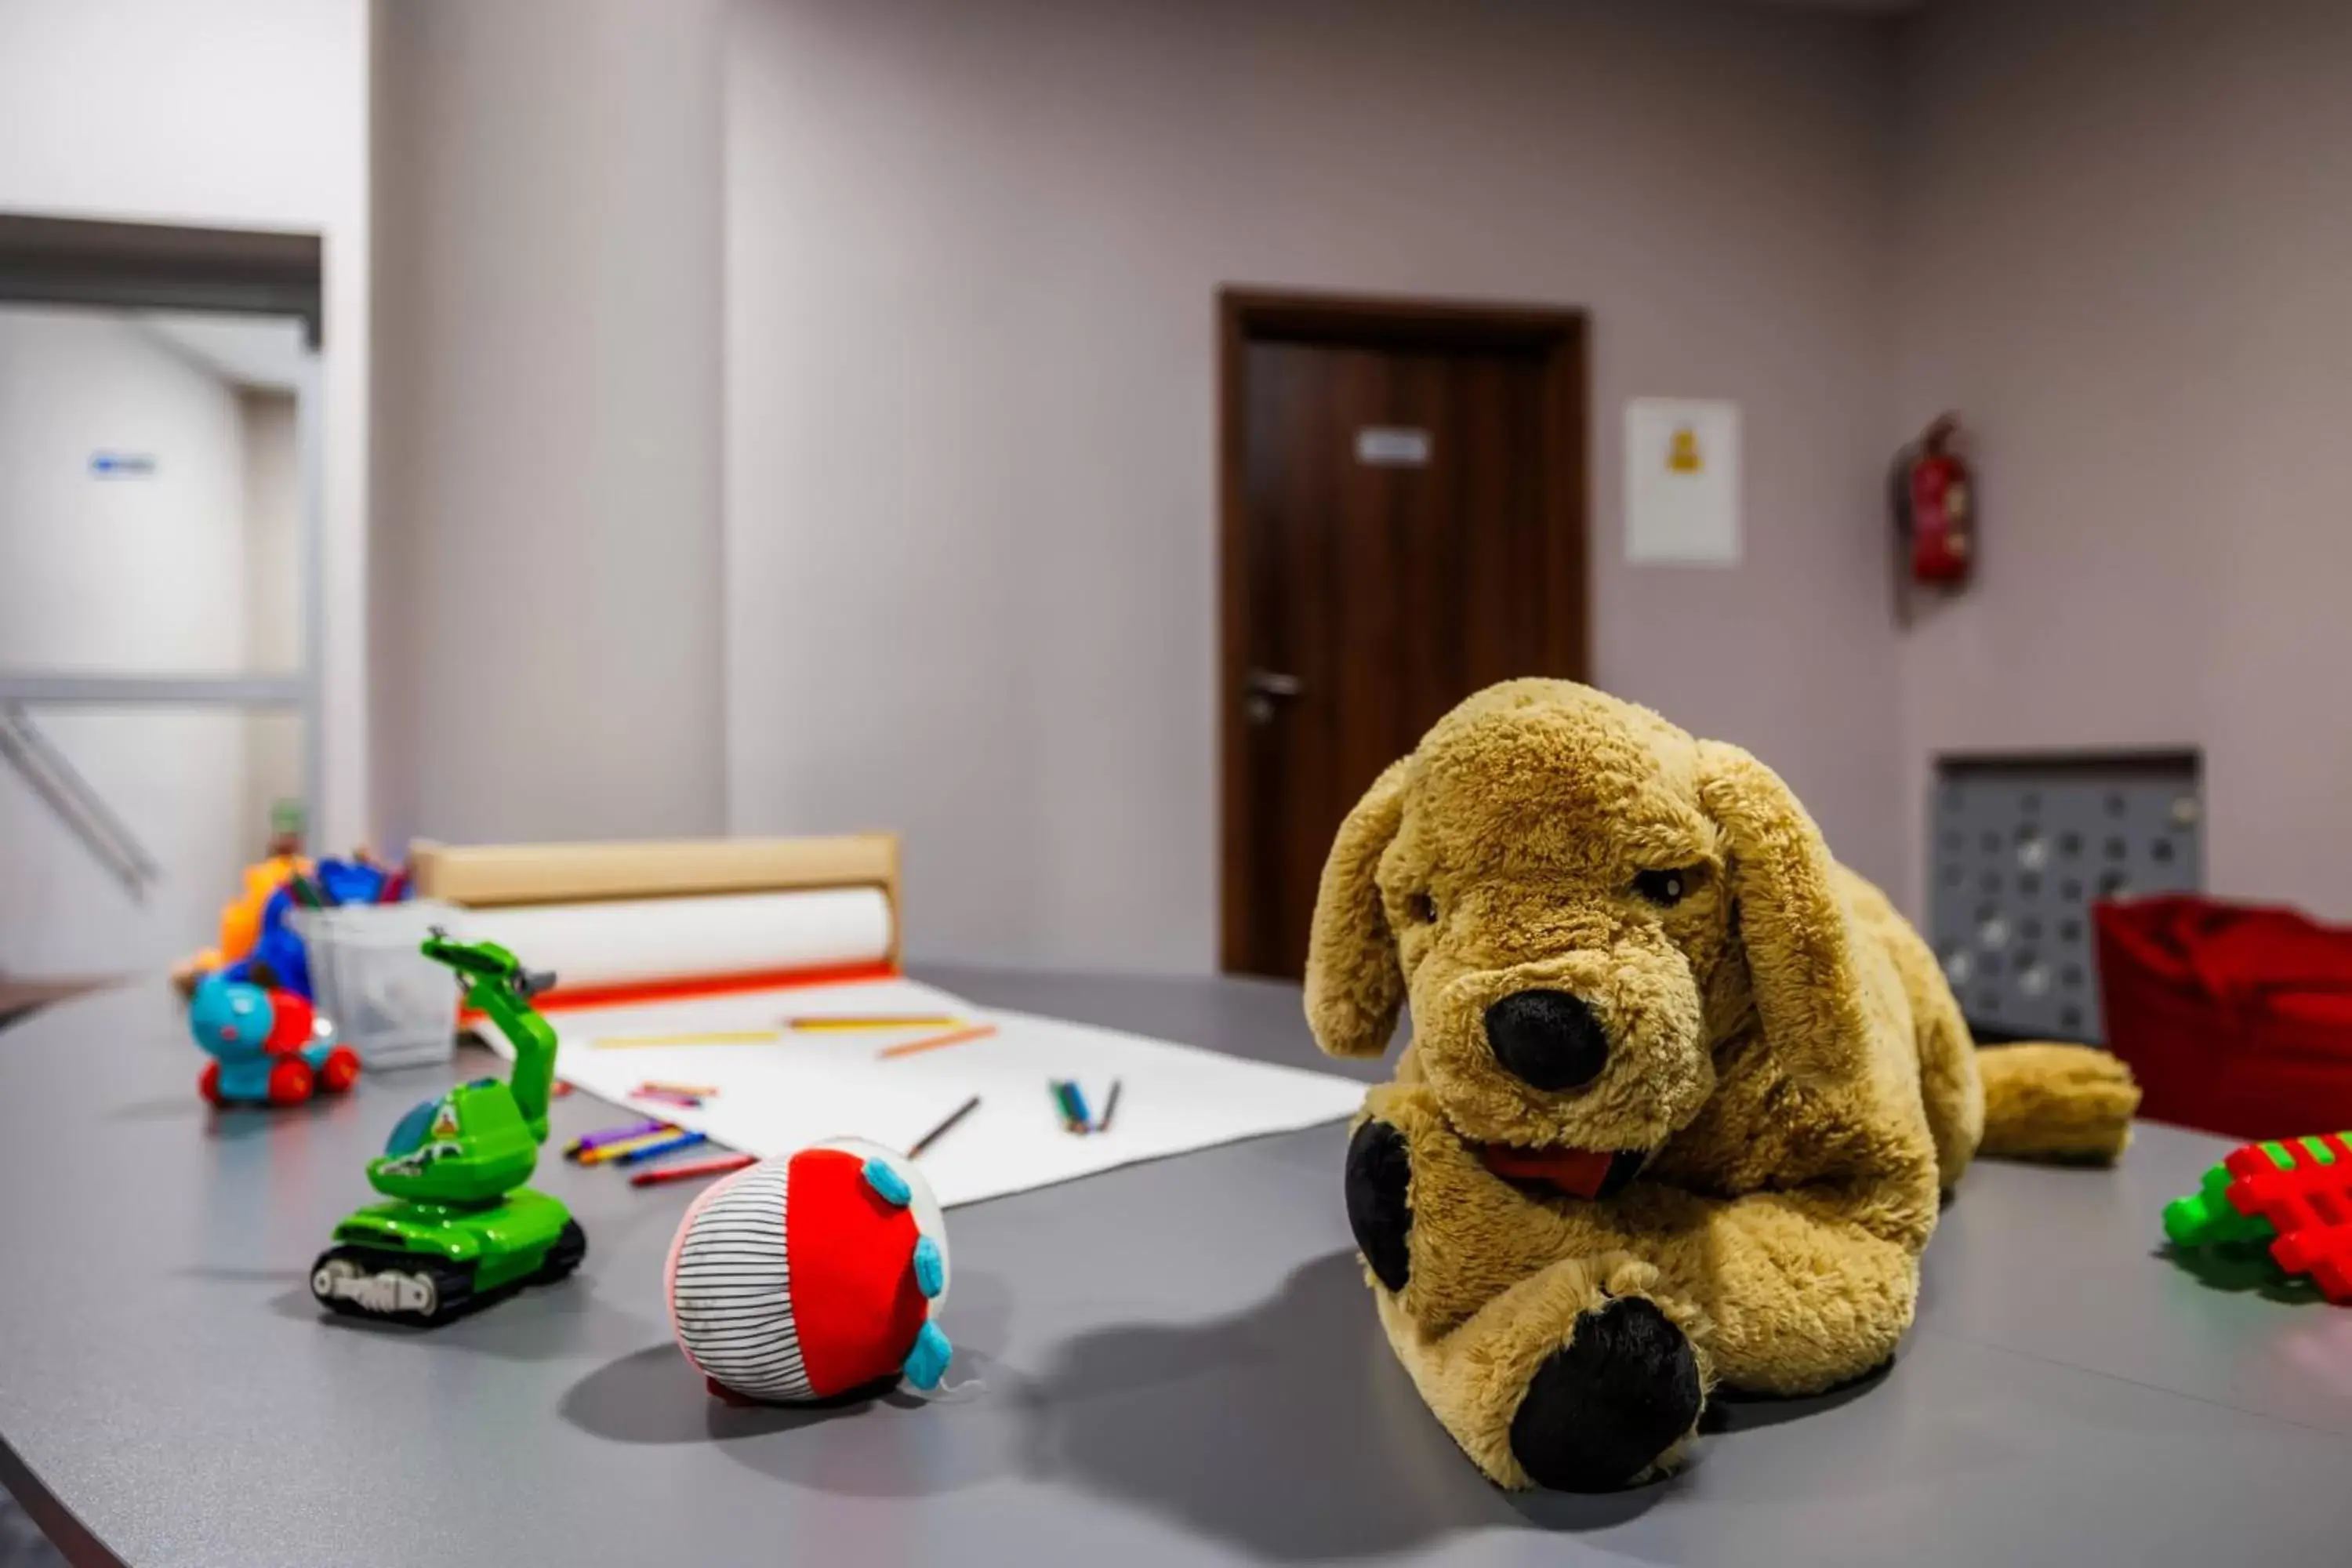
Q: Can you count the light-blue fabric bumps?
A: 3